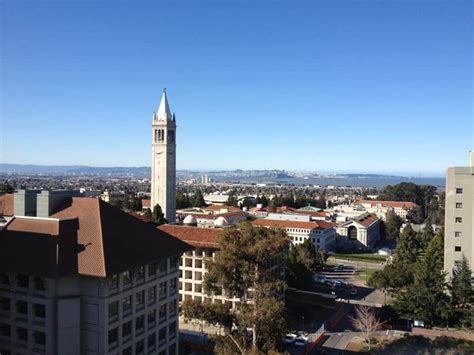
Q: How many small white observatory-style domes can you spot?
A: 2